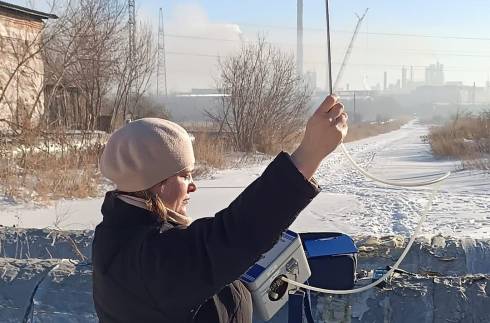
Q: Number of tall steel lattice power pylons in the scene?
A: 2